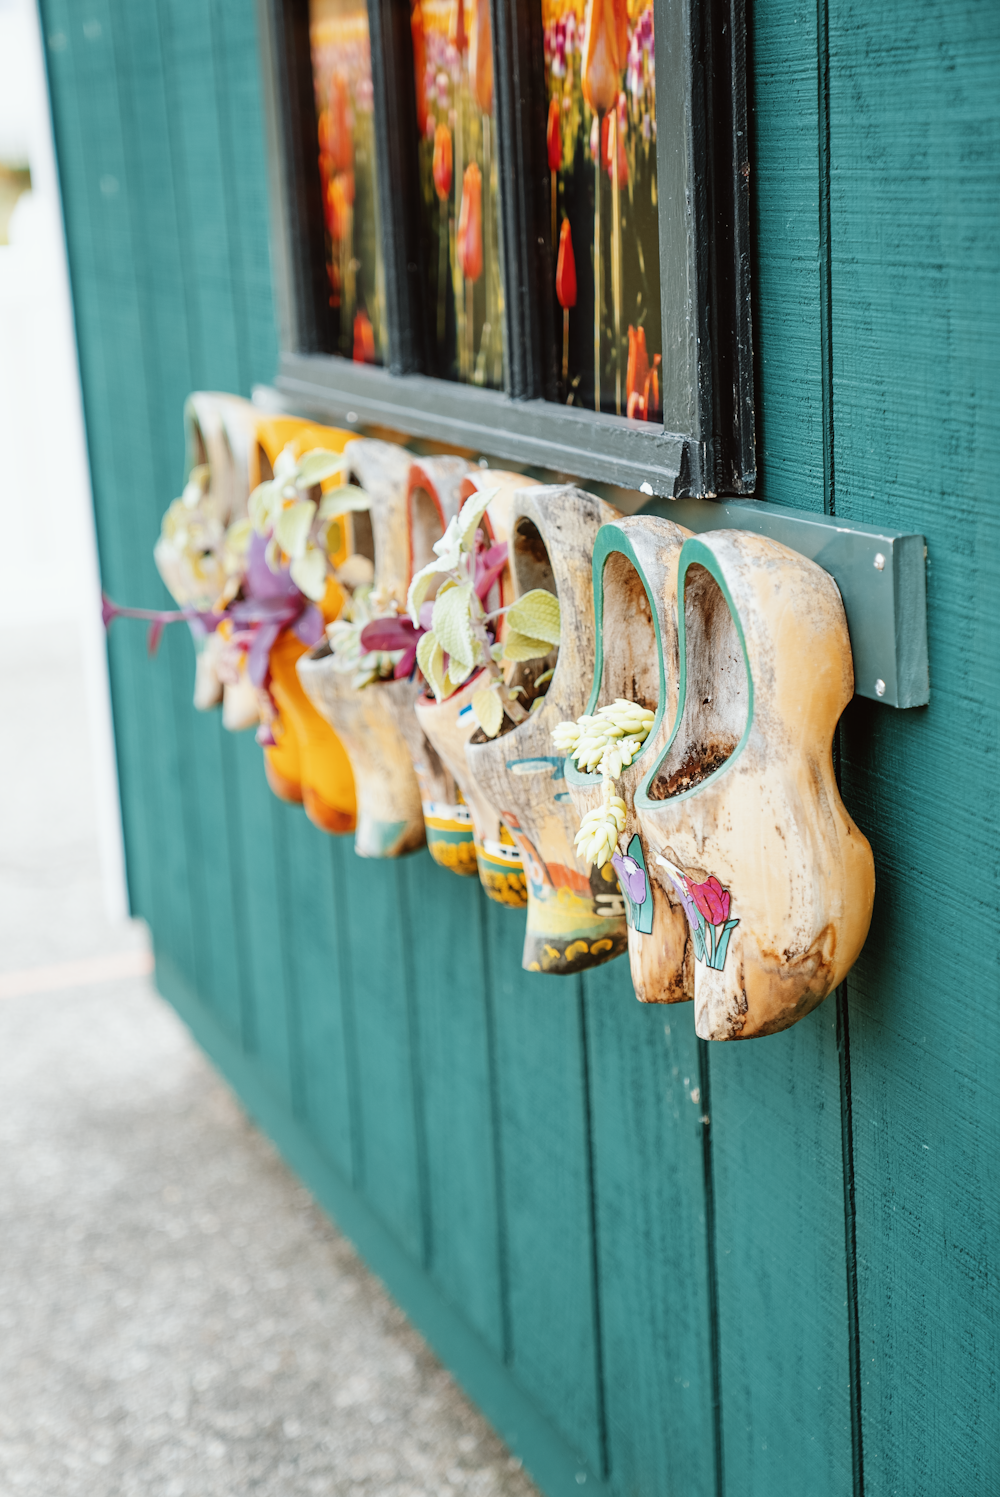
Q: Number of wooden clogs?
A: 10